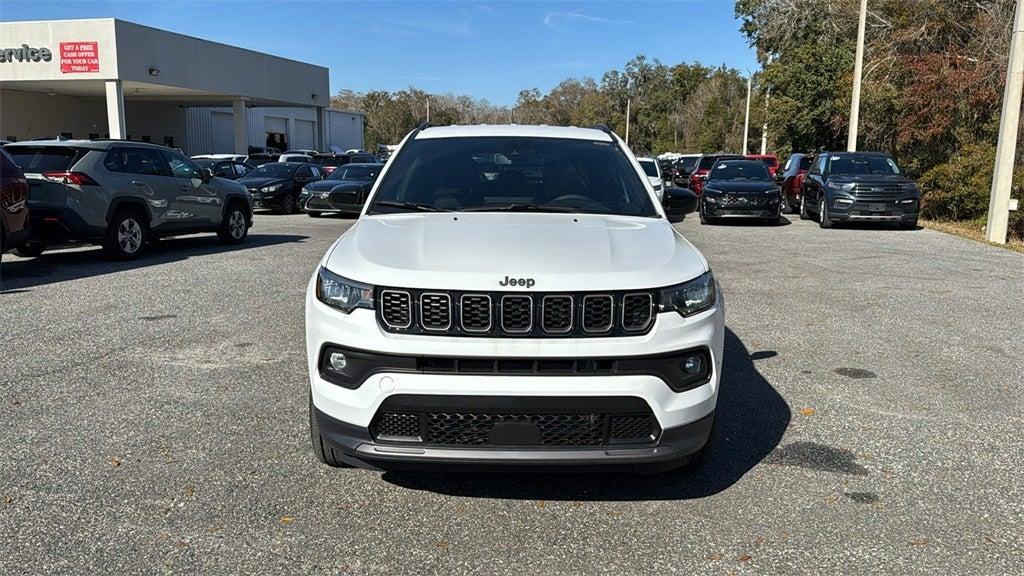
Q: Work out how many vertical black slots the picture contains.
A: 7